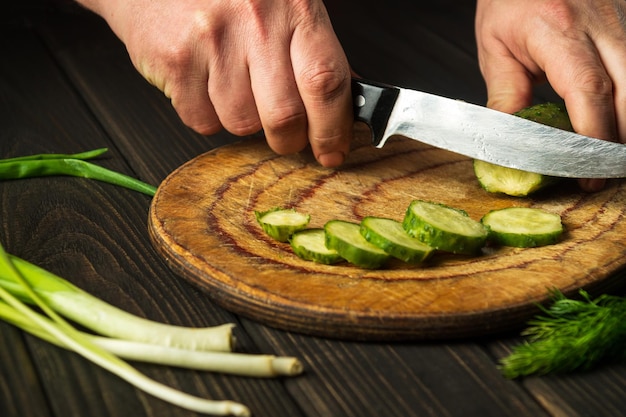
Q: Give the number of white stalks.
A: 3